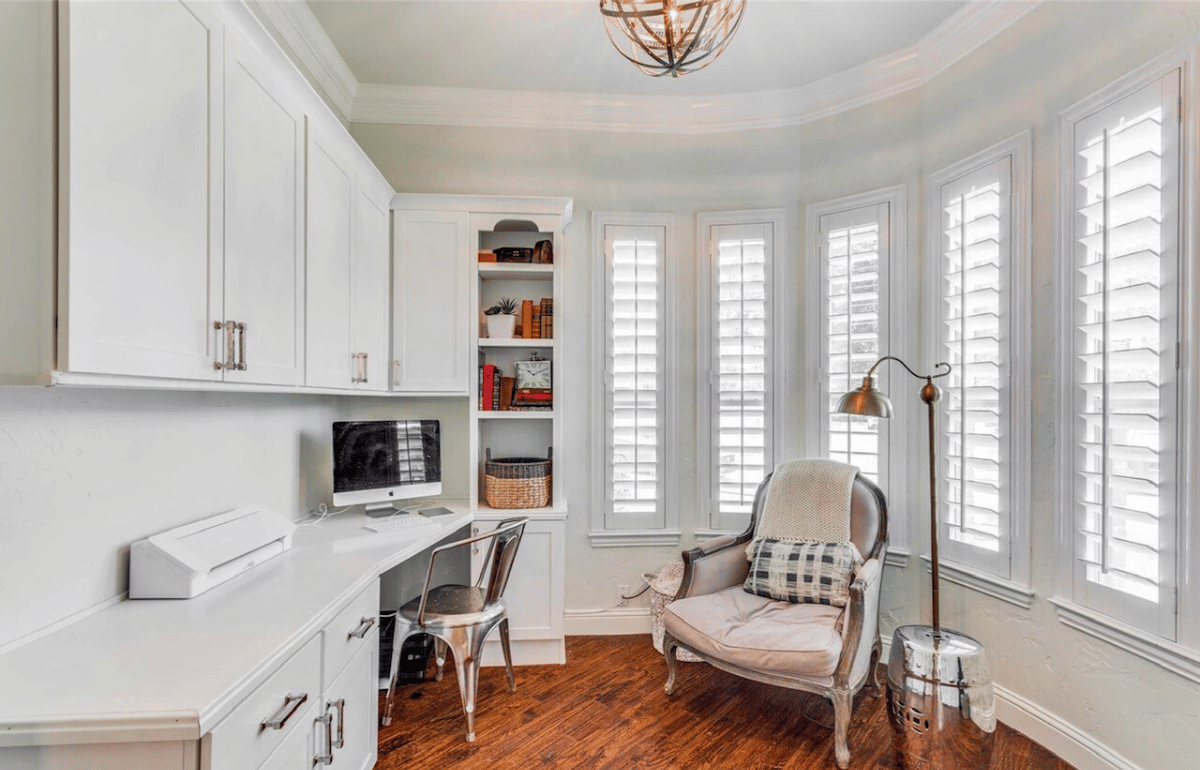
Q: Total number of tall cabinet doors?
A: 5